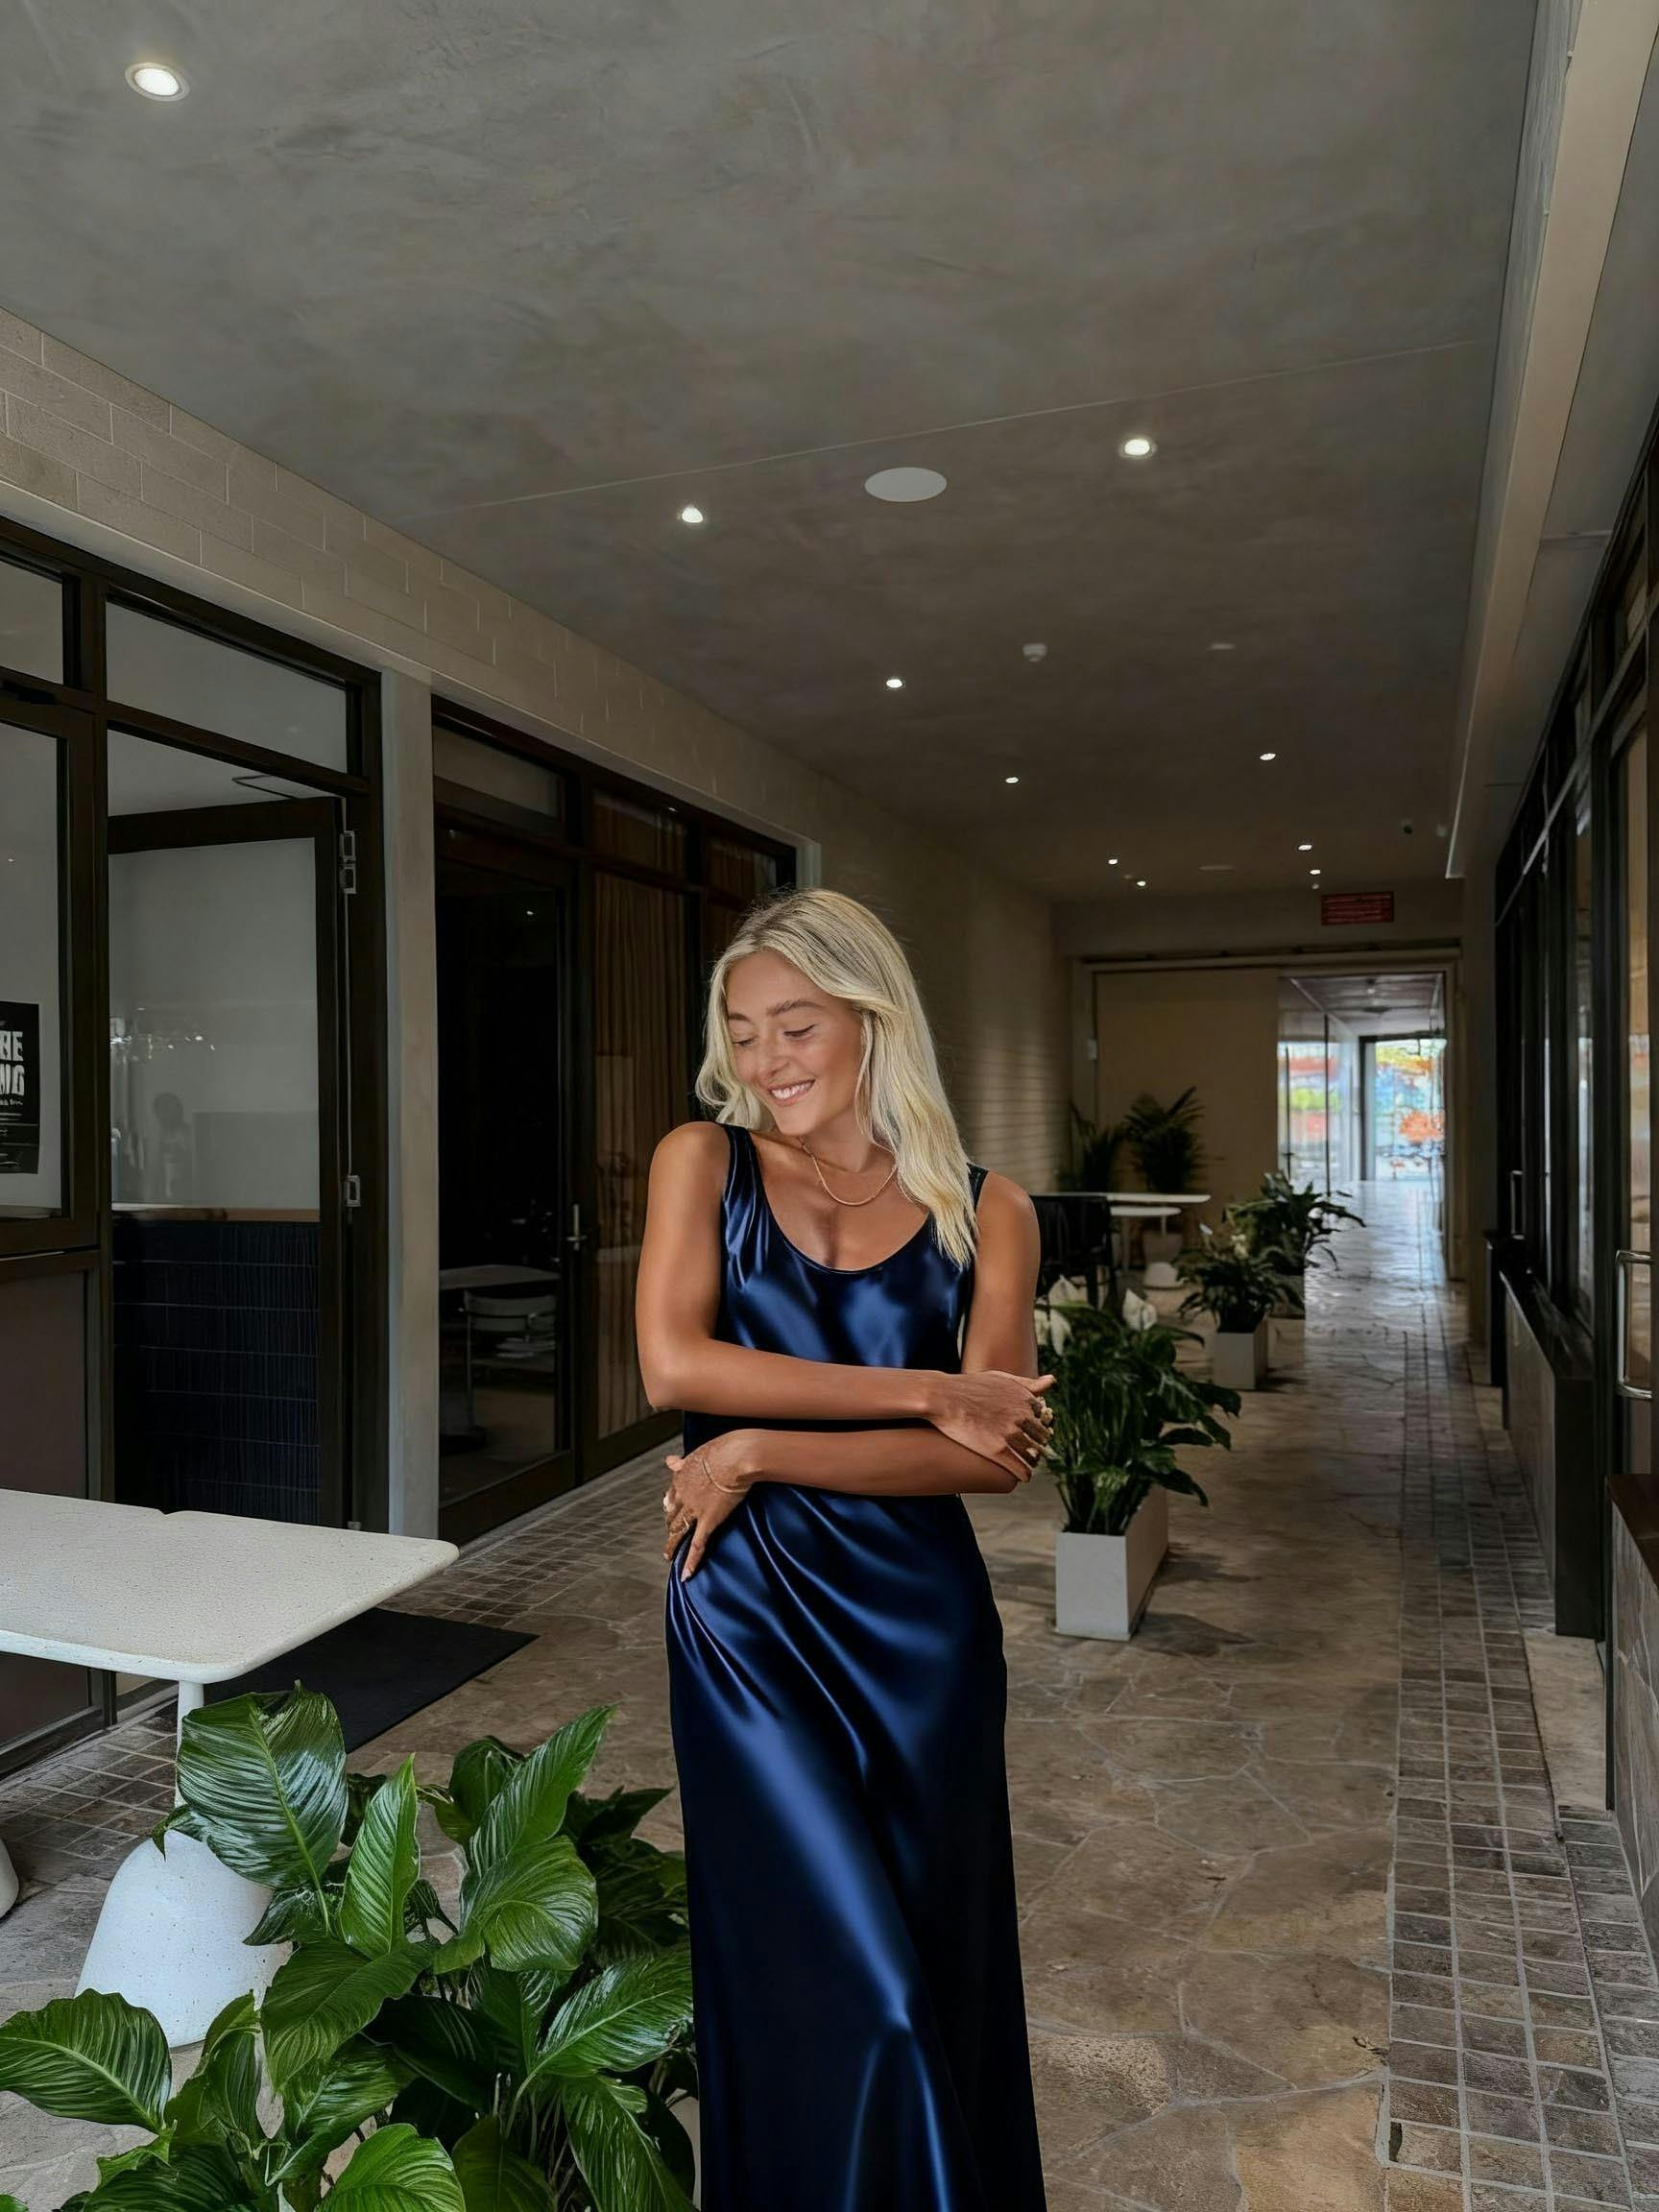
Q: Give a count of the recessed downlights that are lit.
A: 10